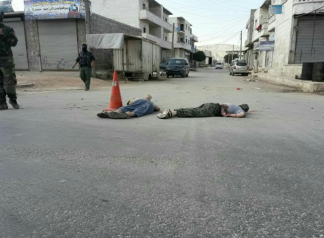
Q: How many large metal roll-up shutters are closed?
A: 3